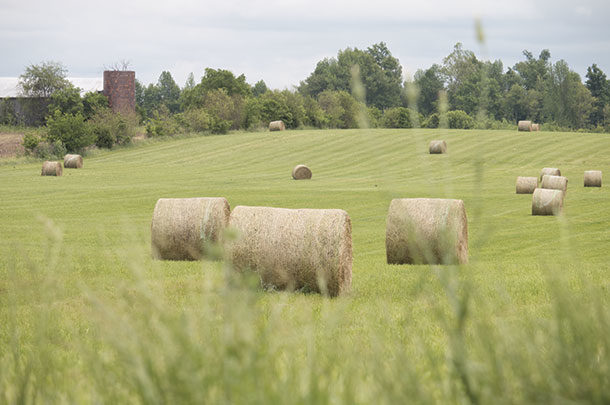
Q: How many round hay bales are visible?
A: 15